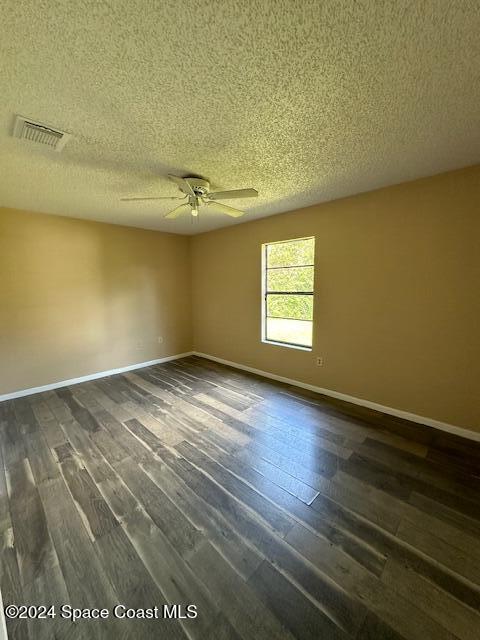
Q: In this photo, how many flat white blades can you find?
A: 5